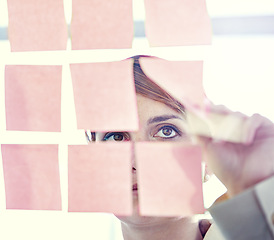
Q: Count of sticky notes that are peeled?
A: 1